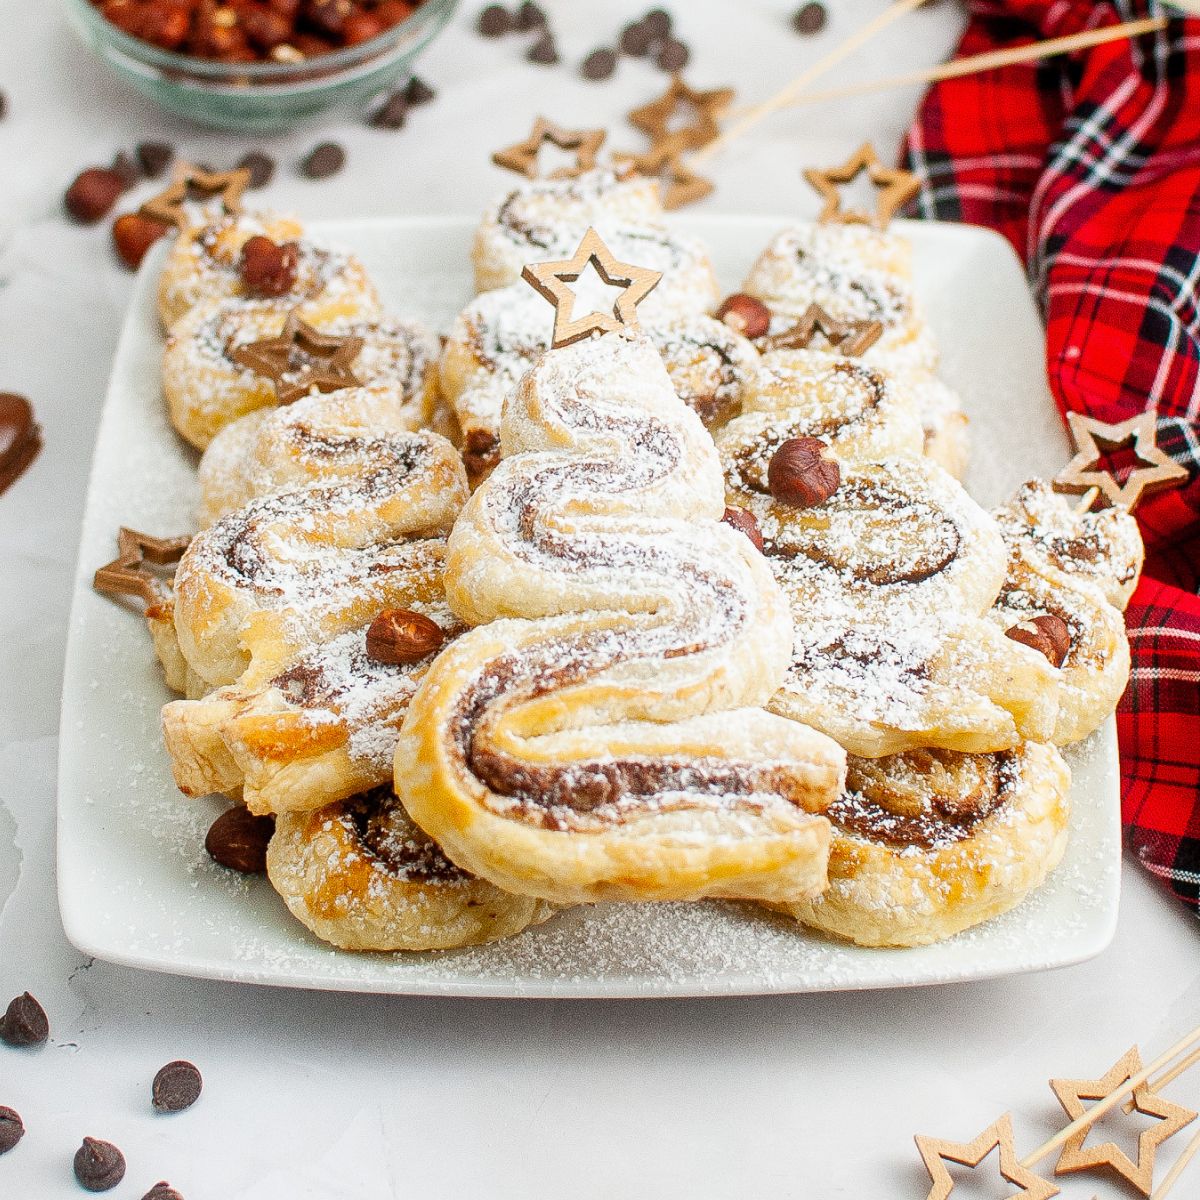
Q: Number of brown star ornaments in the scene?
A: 12